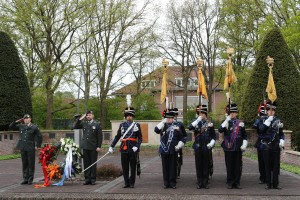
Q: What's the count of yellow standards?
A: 4